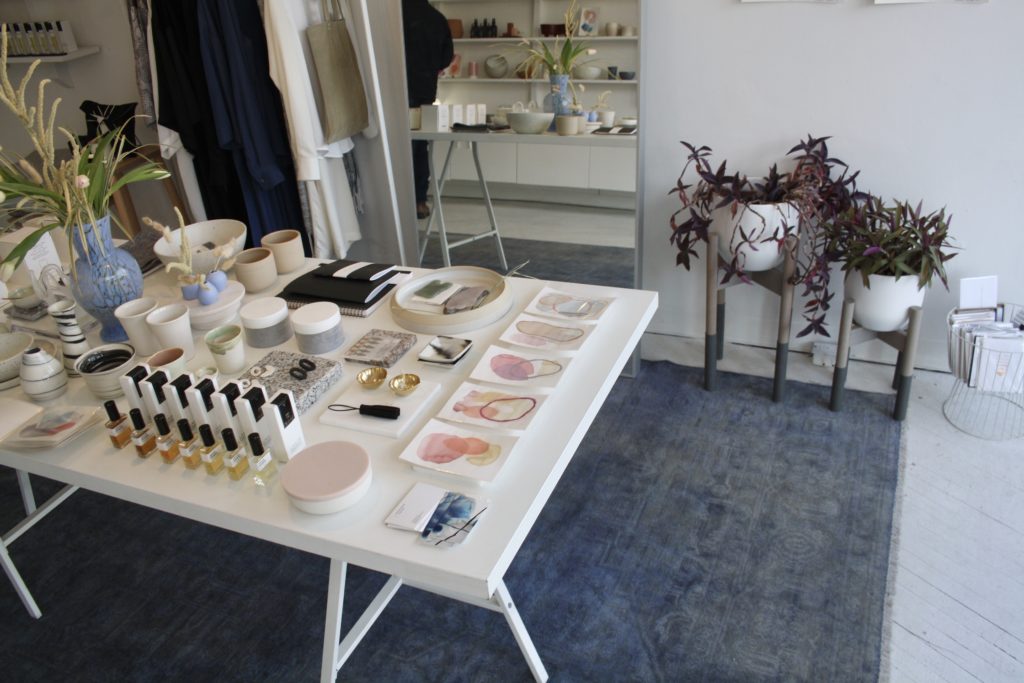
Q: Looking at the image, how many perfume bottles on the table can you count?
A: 7